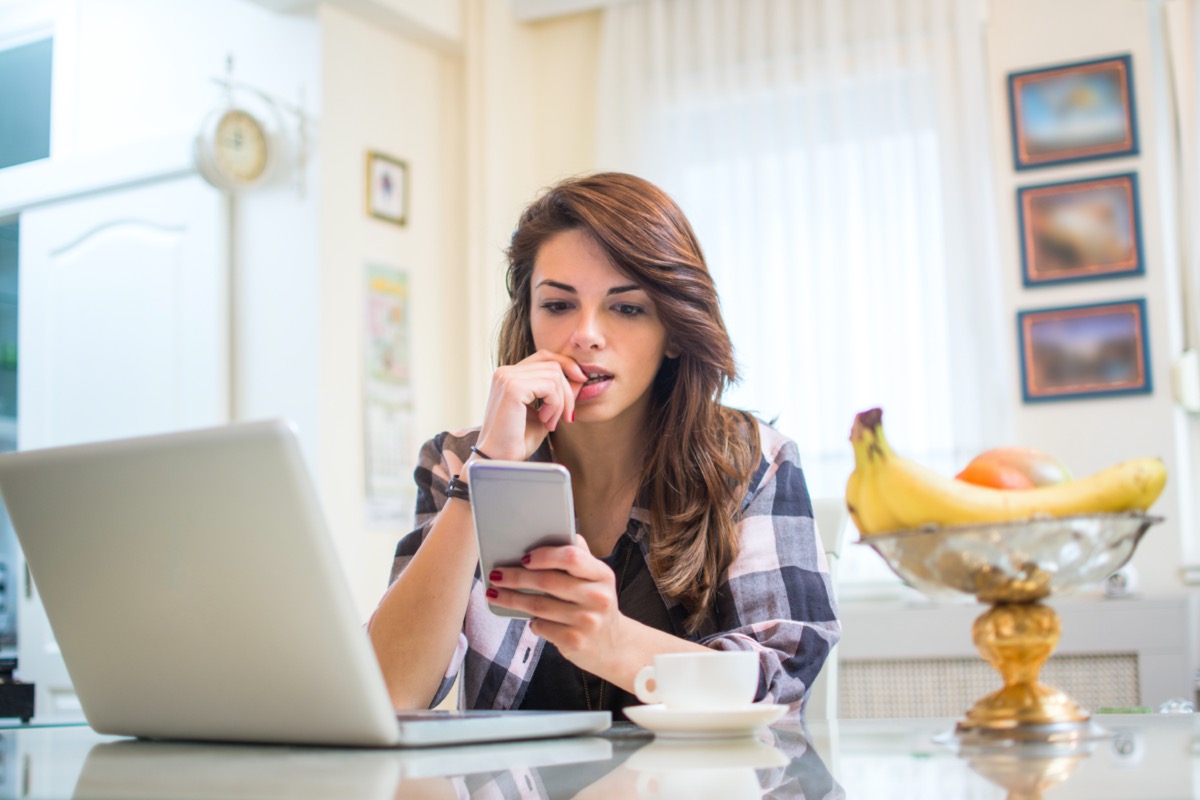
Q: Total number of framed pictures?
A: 4